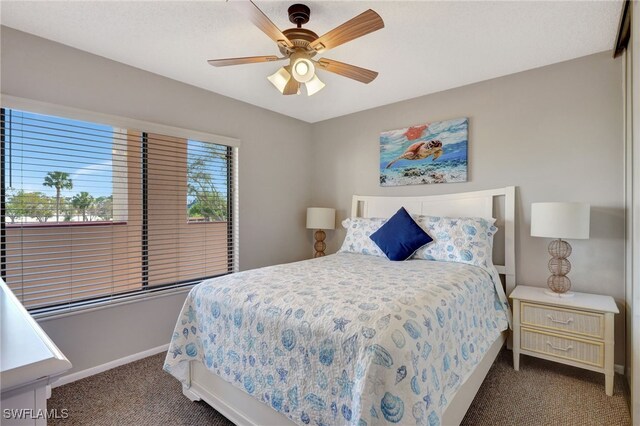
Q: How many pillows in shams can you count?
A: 2